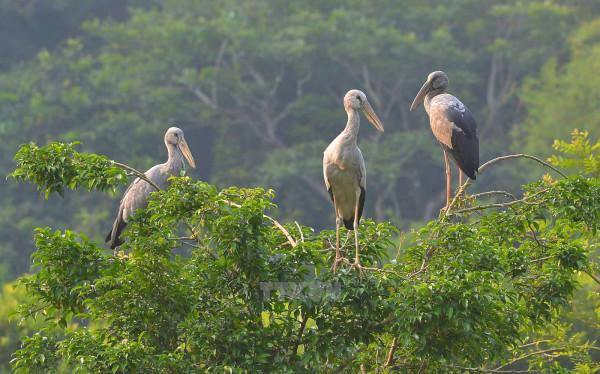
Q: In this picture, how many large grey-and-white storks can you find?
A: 3